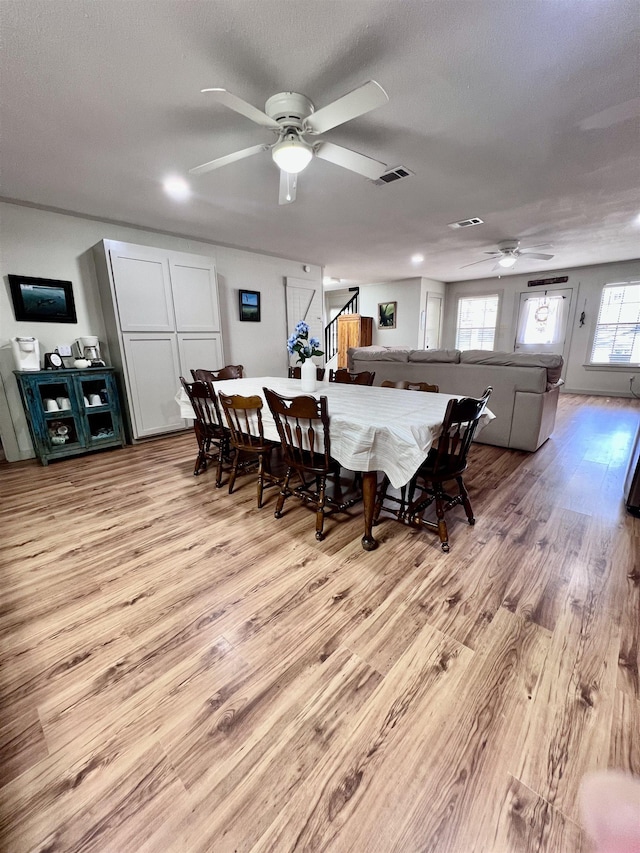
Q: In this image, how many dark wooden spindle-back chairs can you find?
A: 8